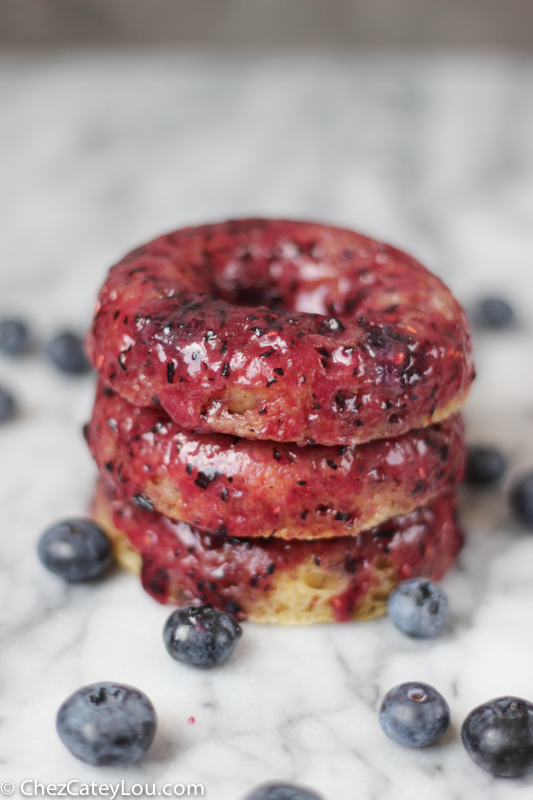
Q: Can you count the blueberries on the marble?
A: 13